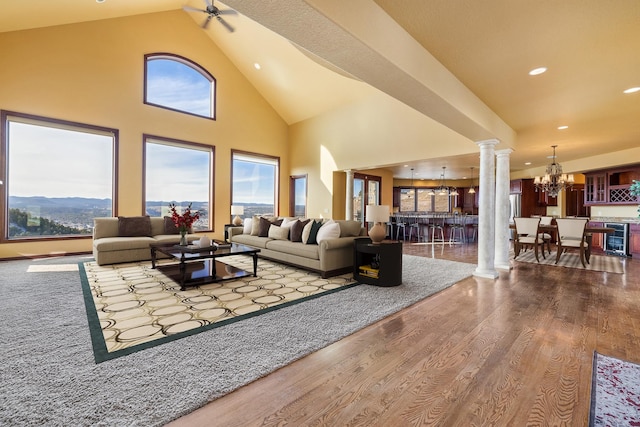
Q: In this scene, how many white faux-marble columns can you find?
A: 3